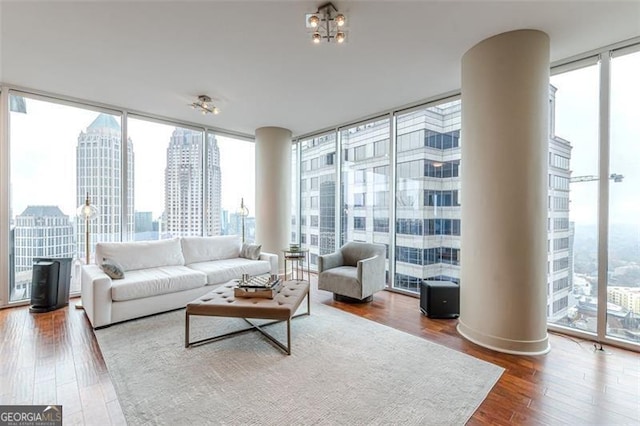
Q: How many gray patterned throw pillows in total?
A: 2